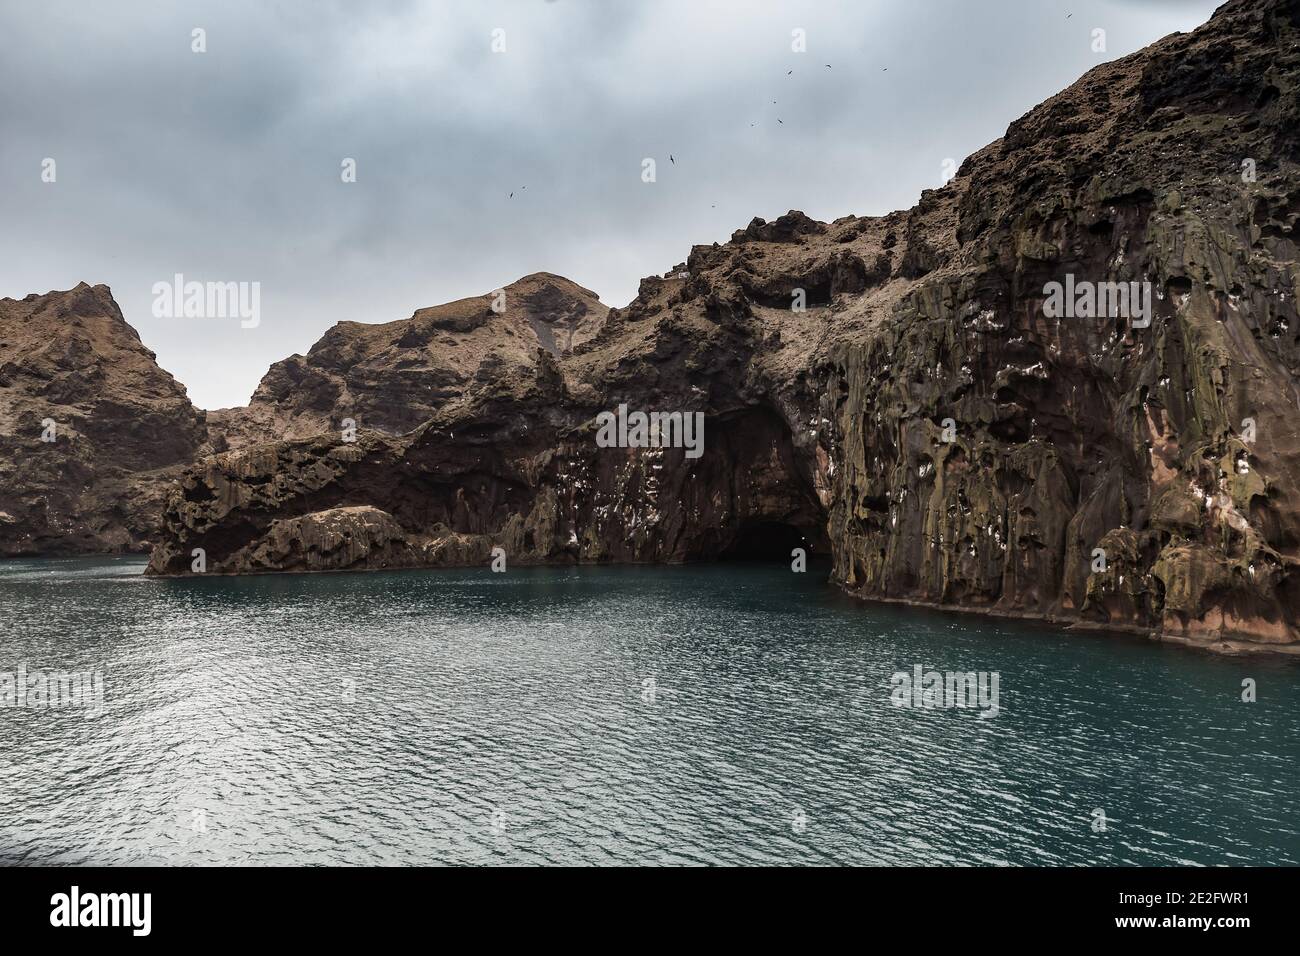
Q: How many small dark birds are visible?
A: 11